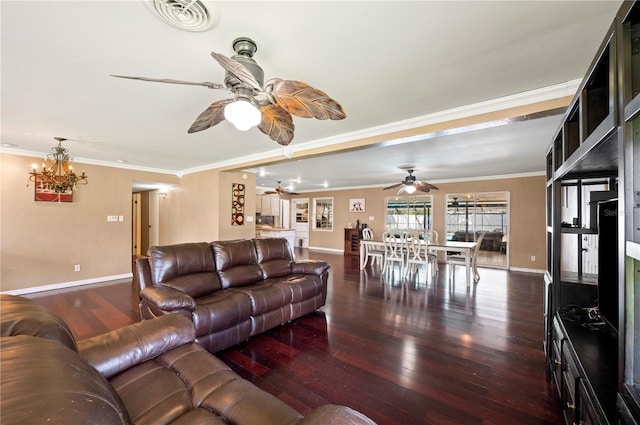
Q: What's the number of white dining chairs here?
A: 6